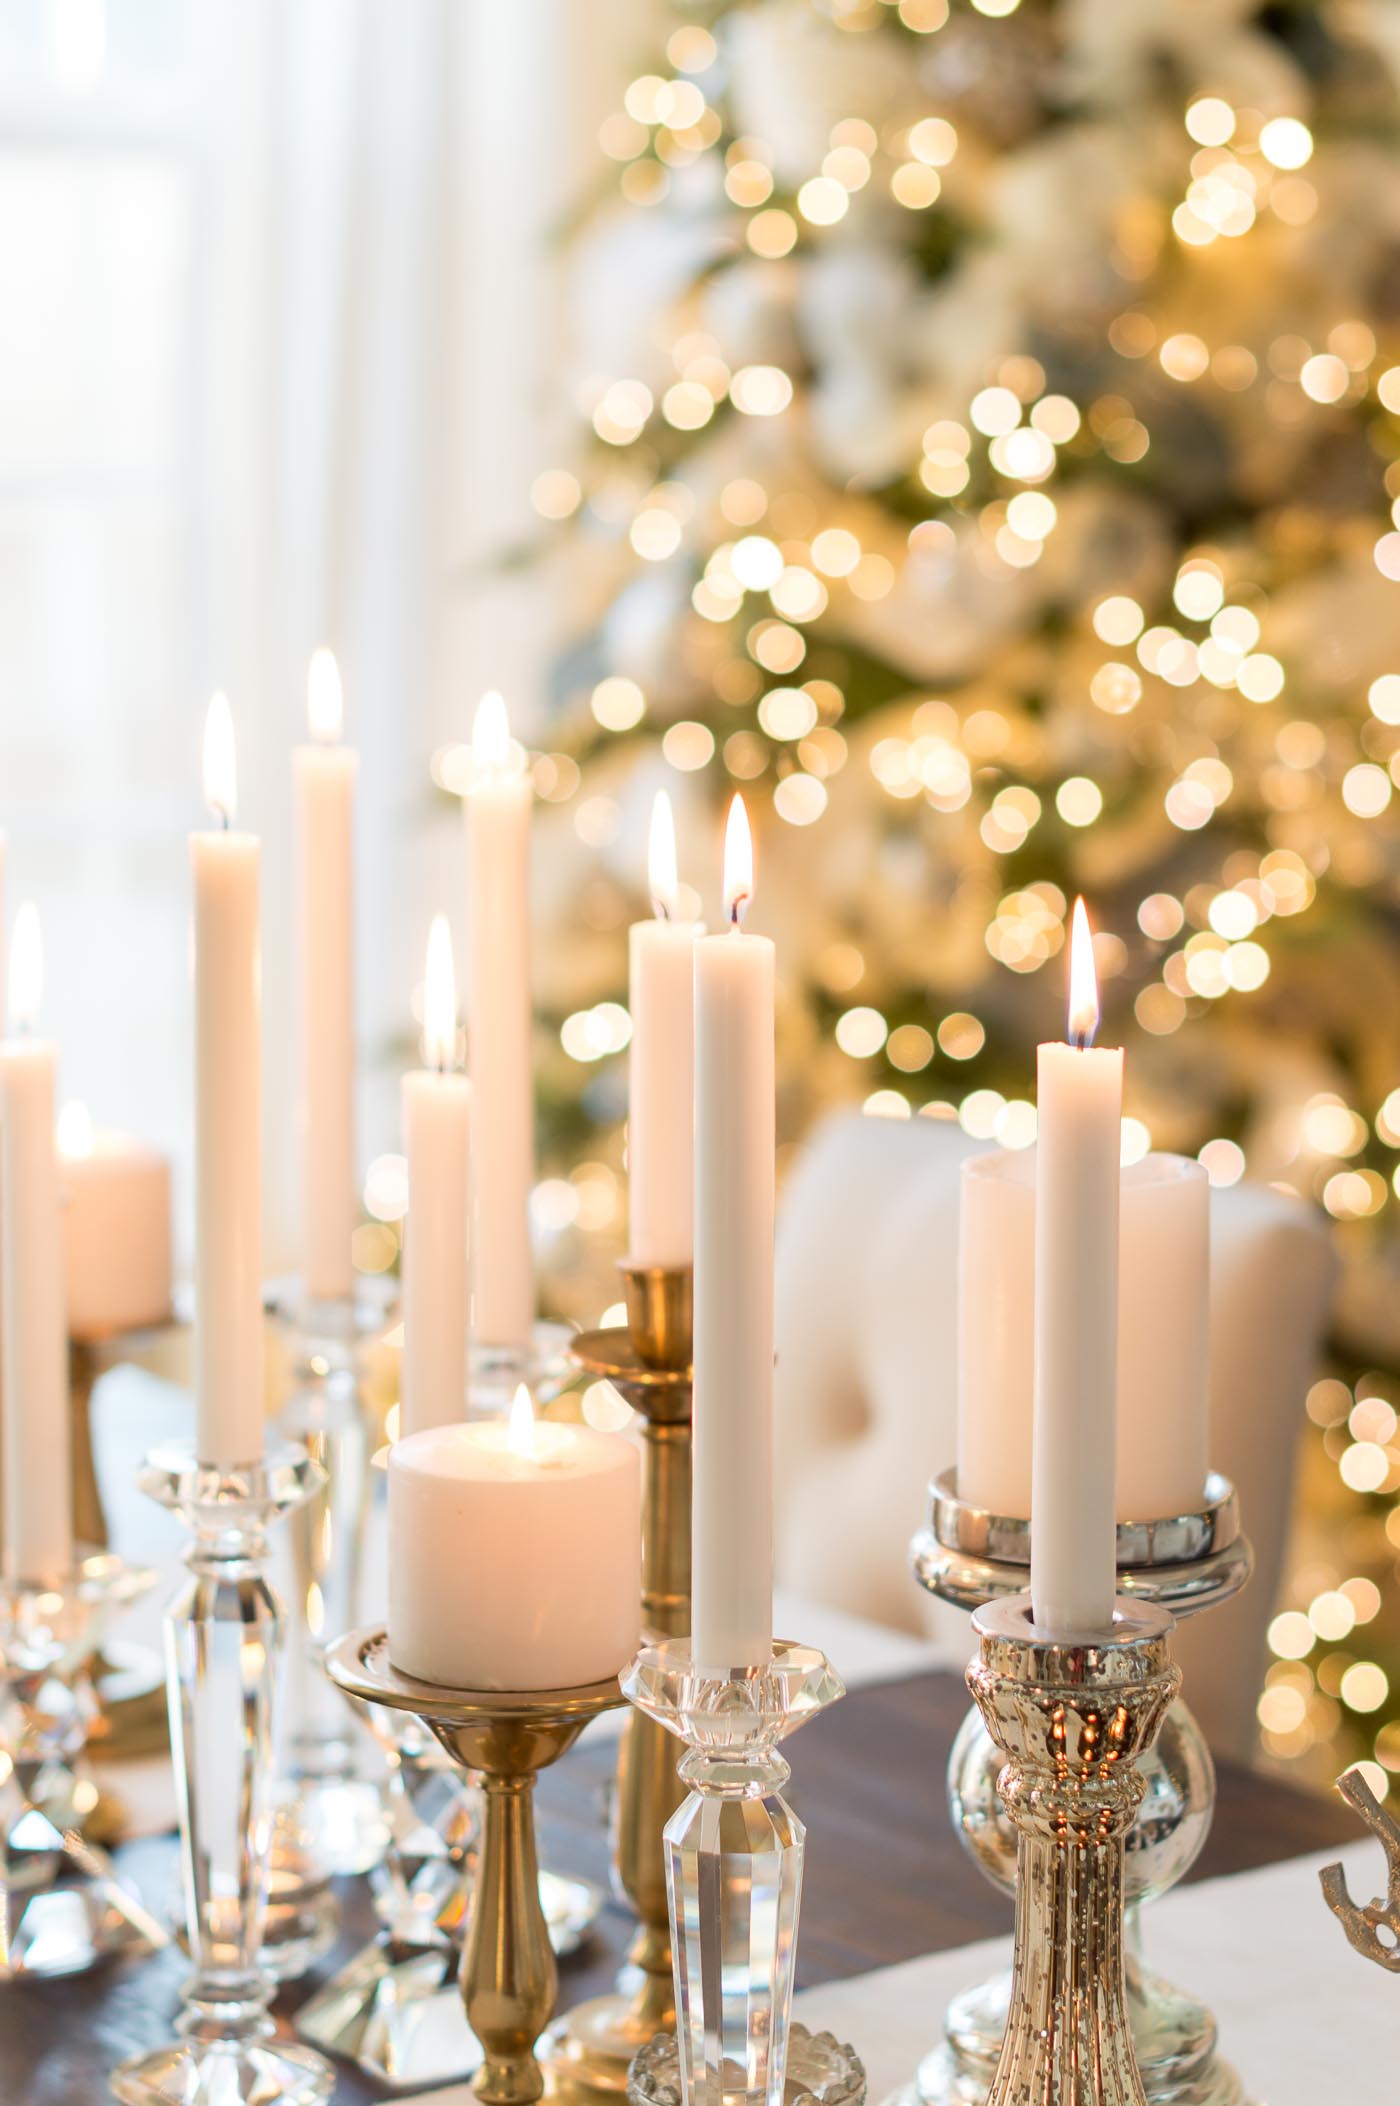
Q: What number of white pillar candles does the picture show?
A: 3